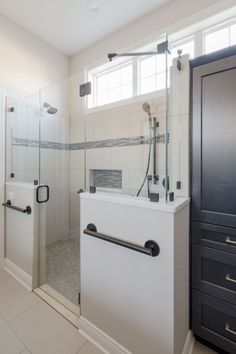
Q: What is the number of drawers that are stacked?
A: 3